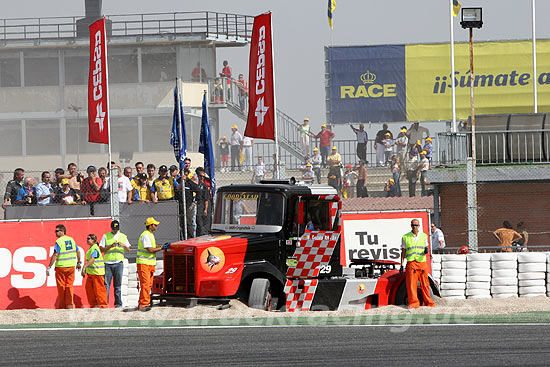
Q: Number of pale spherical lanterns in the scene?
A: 0